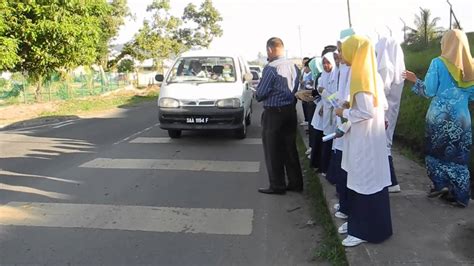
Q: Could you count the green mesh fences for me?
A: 1